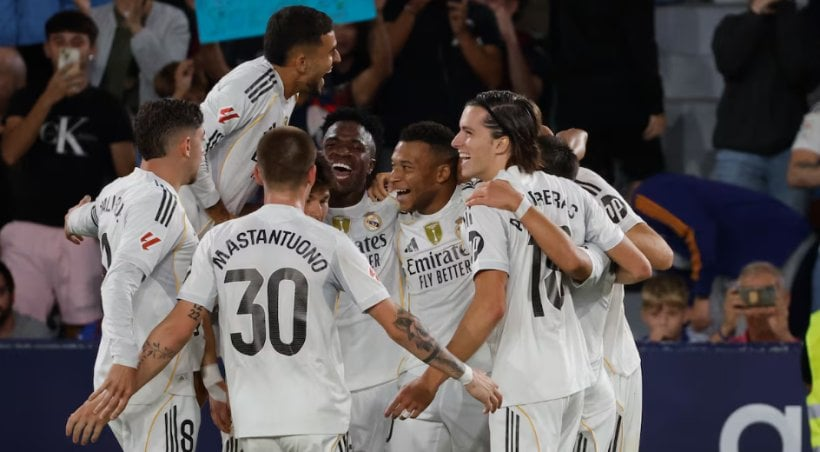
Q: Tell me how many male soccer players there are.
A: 9